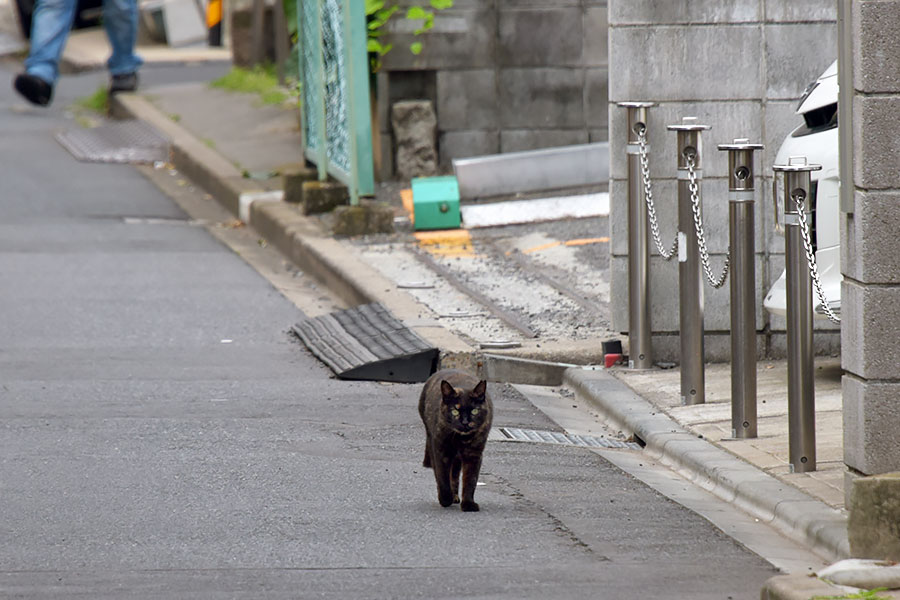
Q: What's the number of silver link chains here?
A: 3